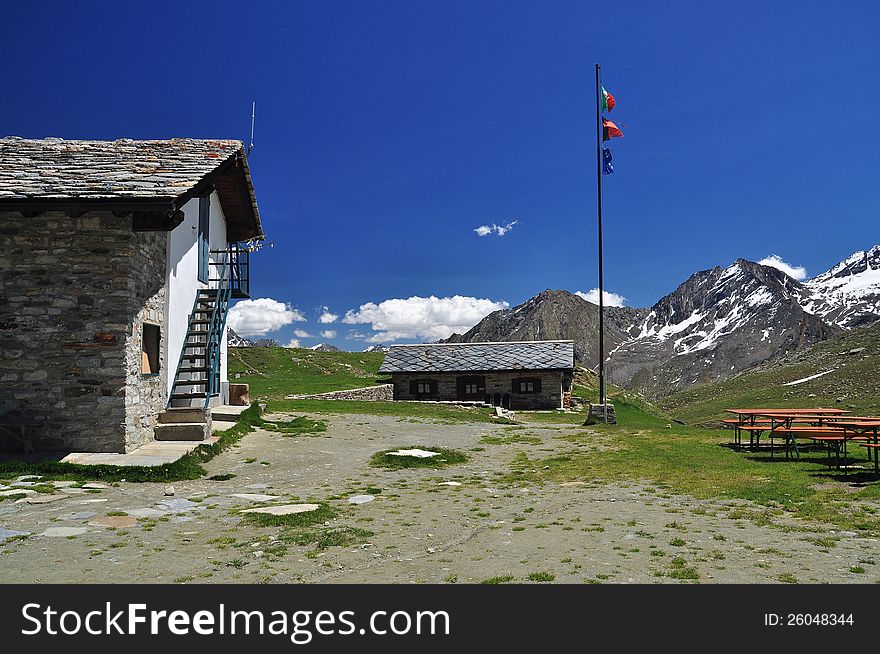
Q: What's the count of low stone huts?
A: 1